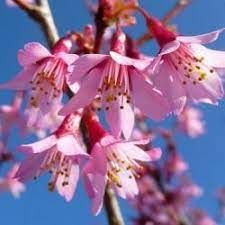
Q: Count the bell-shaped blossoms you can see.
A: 5